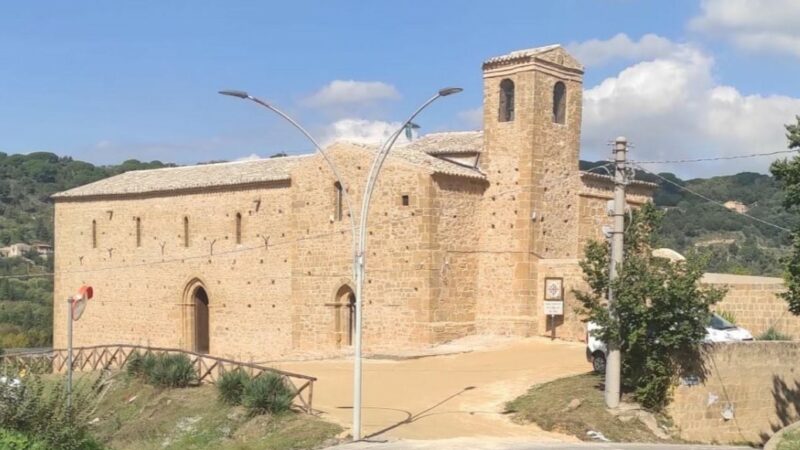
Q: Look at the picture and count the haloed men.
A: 0